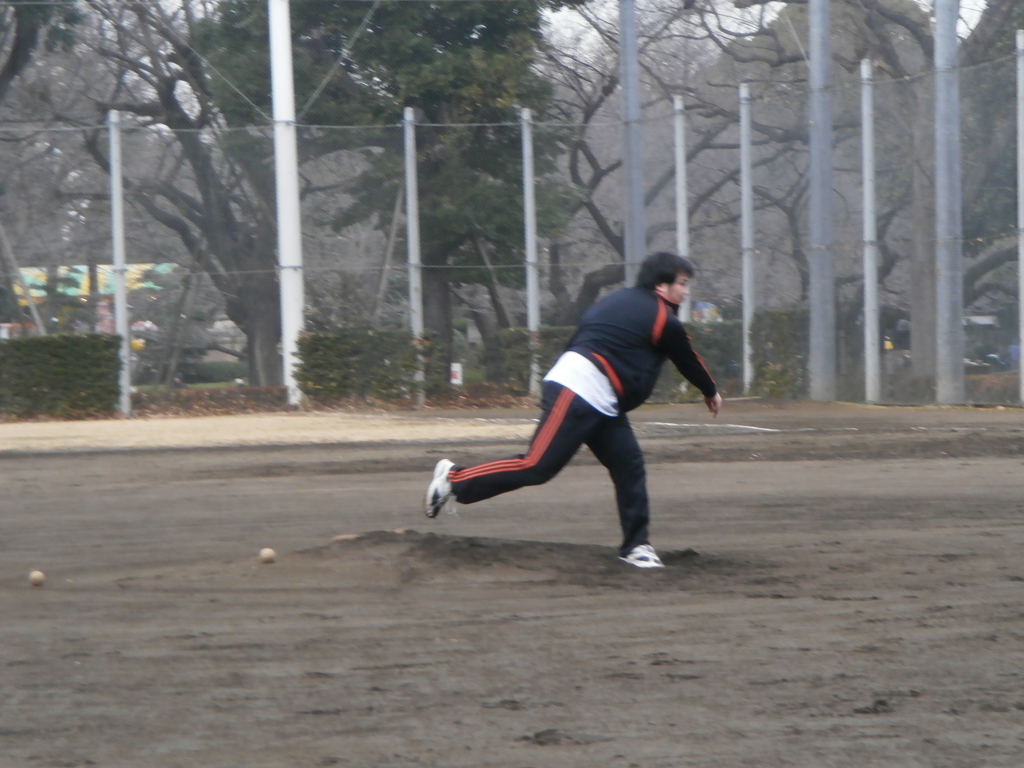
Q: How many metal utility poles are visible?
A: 11